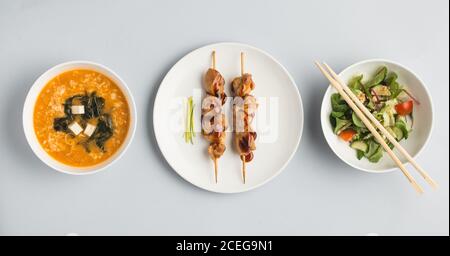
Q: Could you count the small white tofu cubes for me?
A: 3